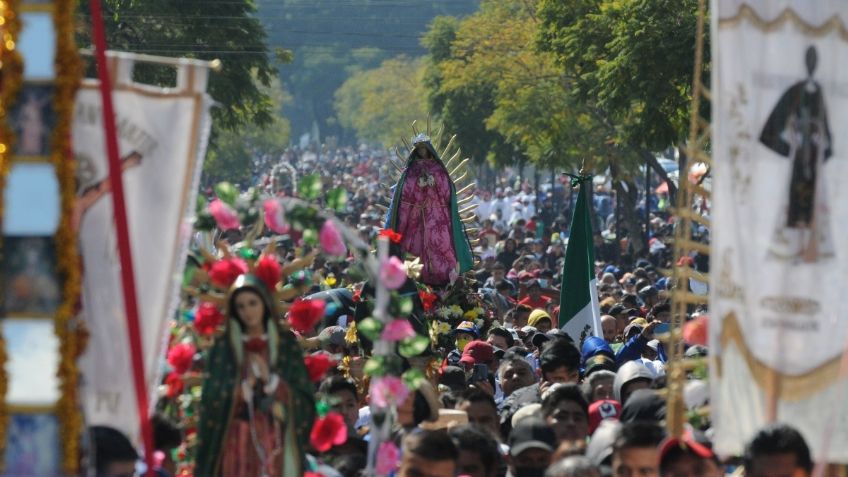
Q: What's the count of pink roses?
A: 7